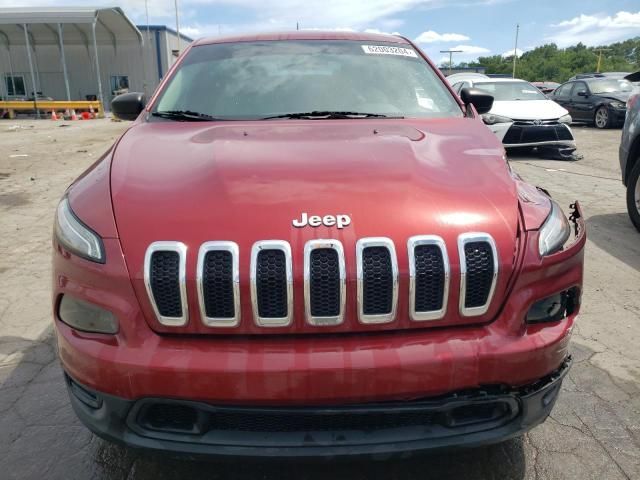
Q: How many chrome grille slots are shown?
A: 7